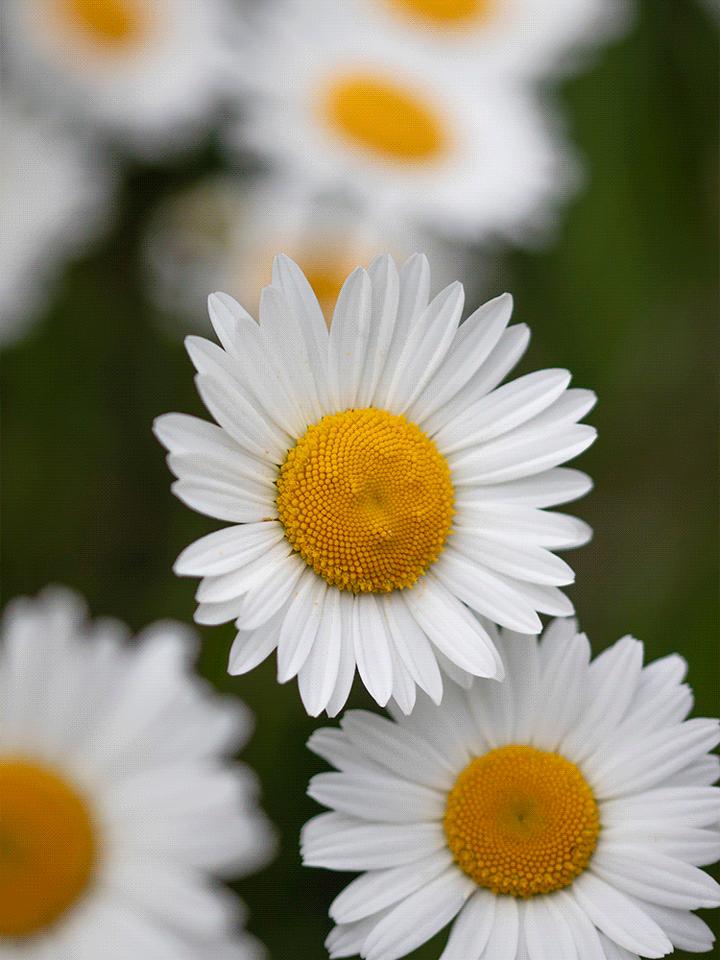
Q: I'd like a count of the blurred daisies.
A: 6